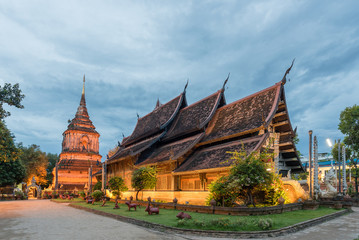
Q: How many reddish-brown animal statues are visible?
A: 8